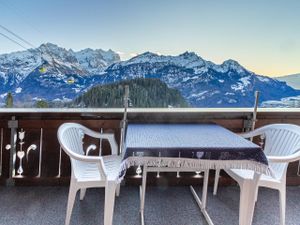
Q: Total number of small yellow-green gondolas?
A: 2